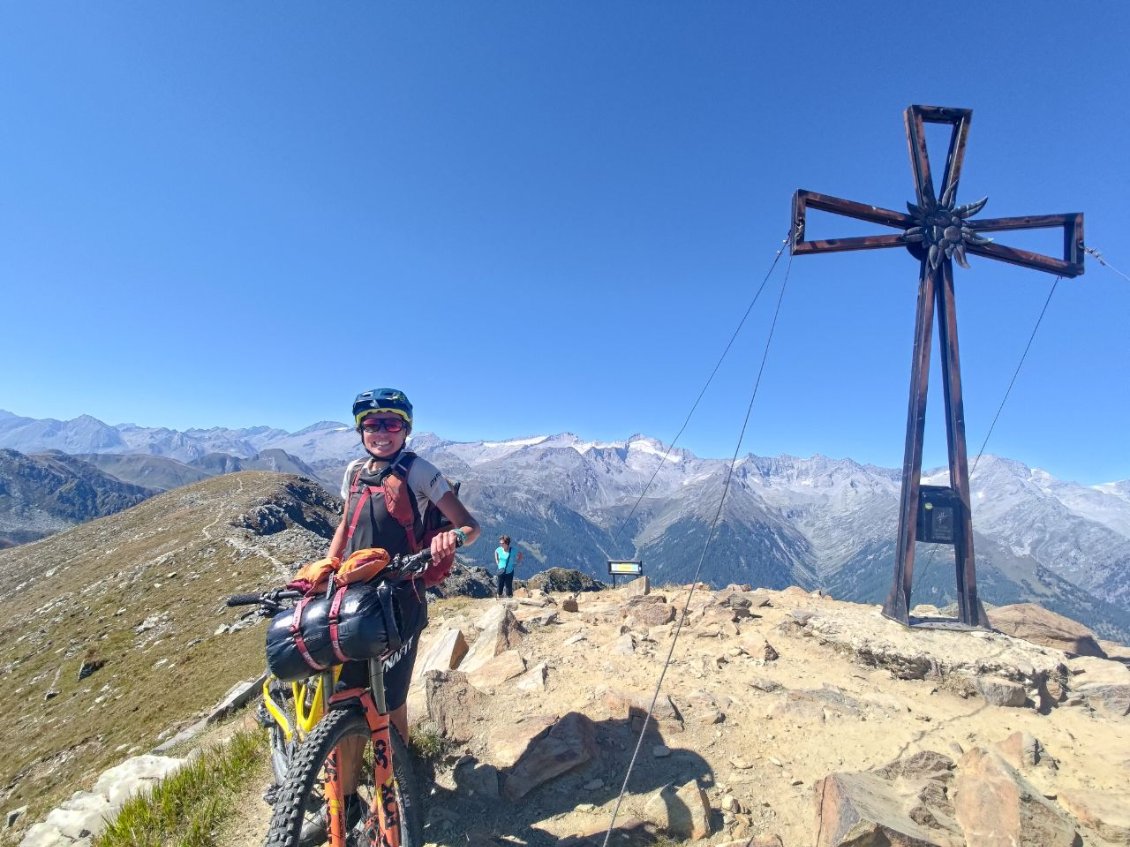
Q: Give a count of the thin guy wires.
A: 4